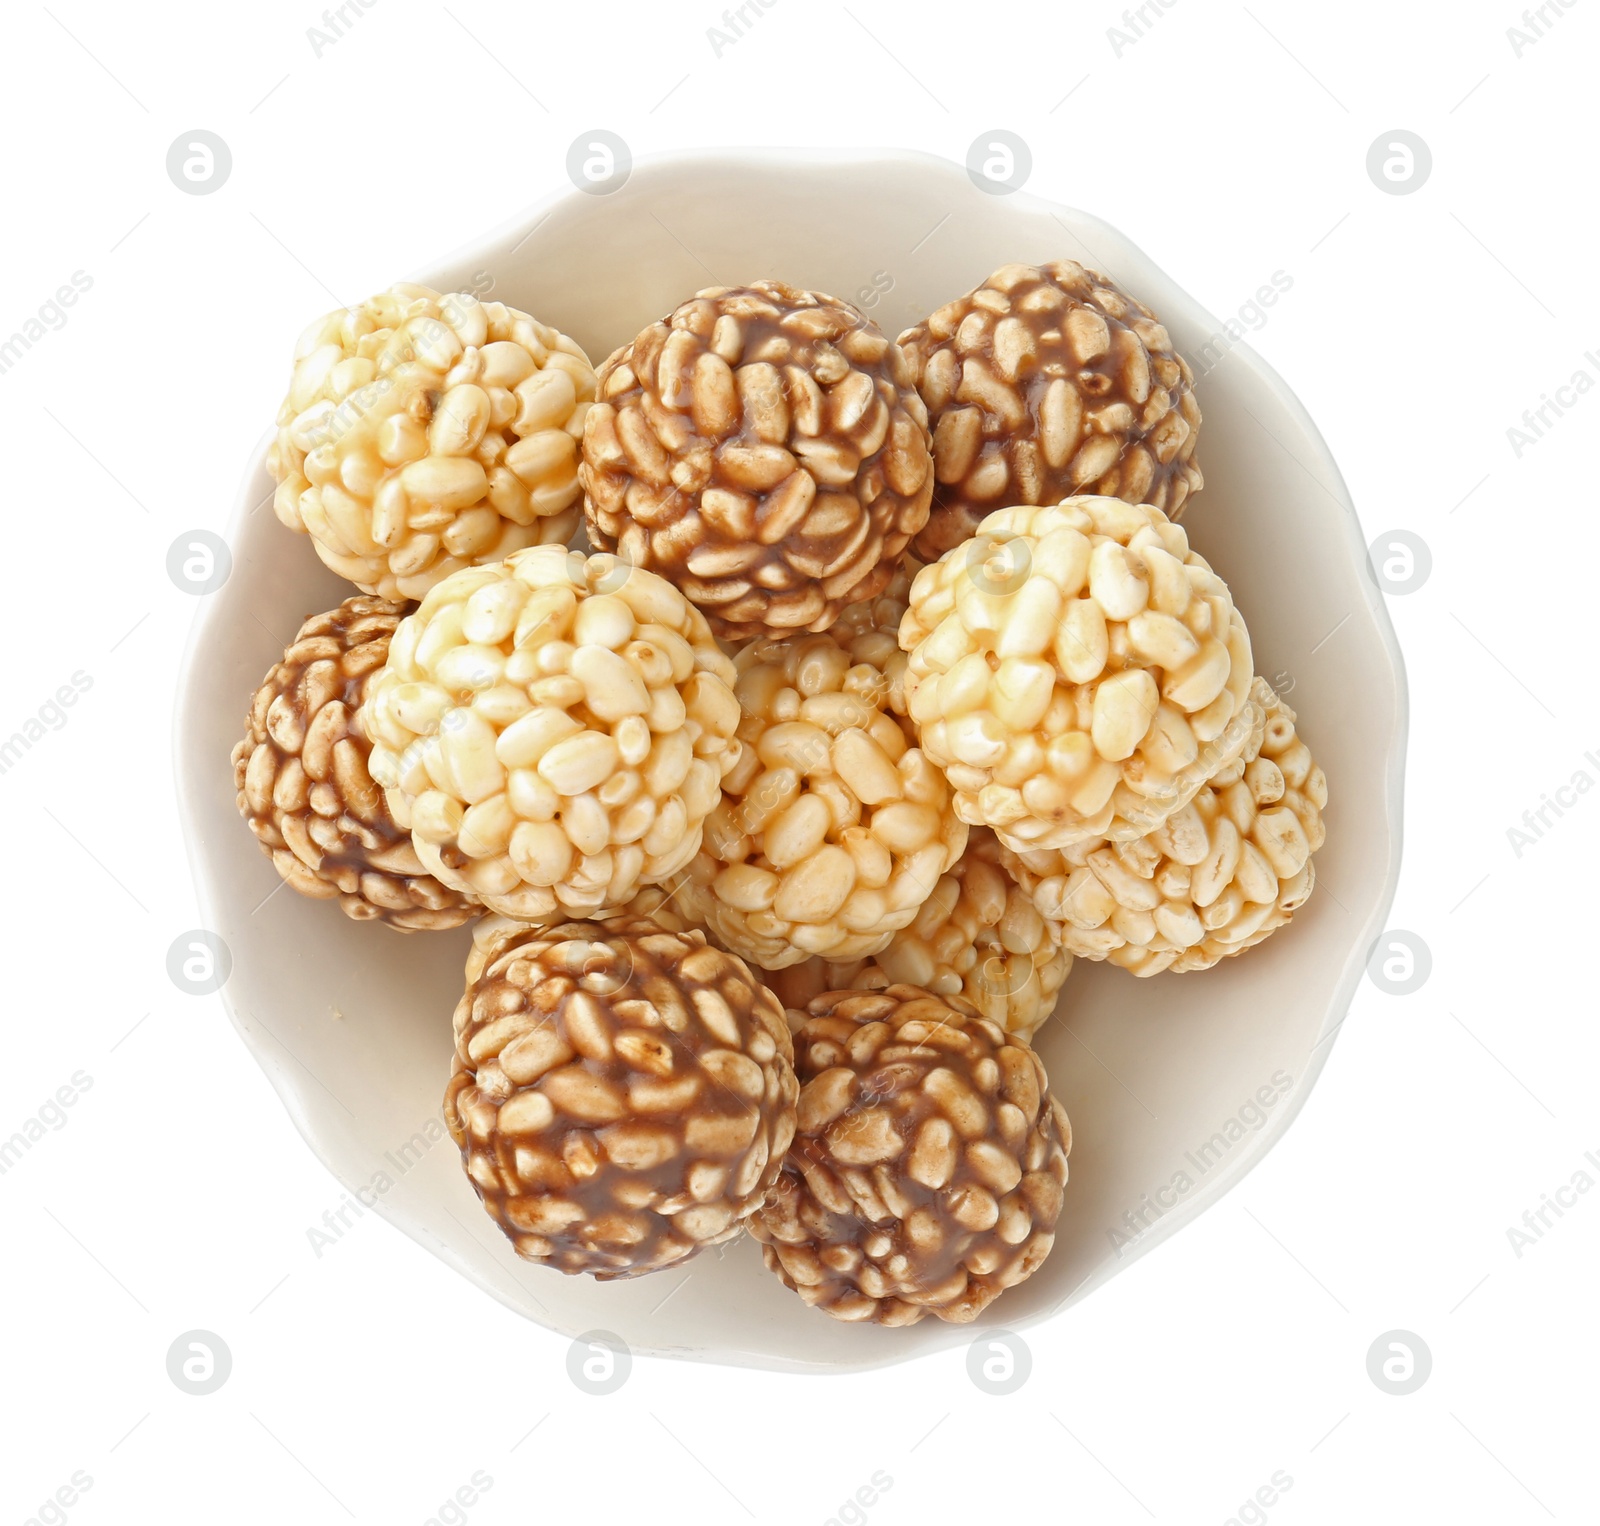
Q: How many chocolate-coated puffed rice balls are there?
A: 5